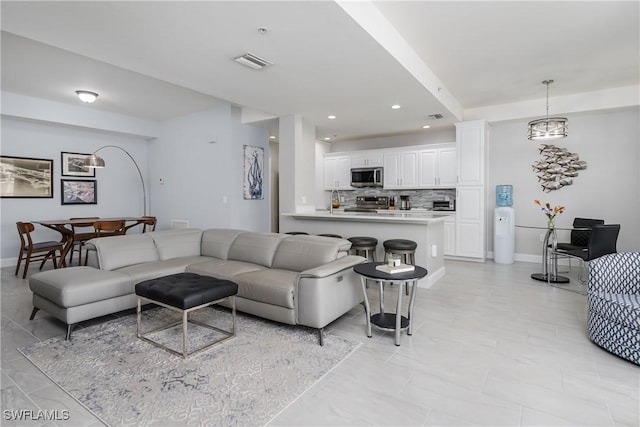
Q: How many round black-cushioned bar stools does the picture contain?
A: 4